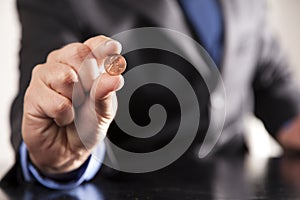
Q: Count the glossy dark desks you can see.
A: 1